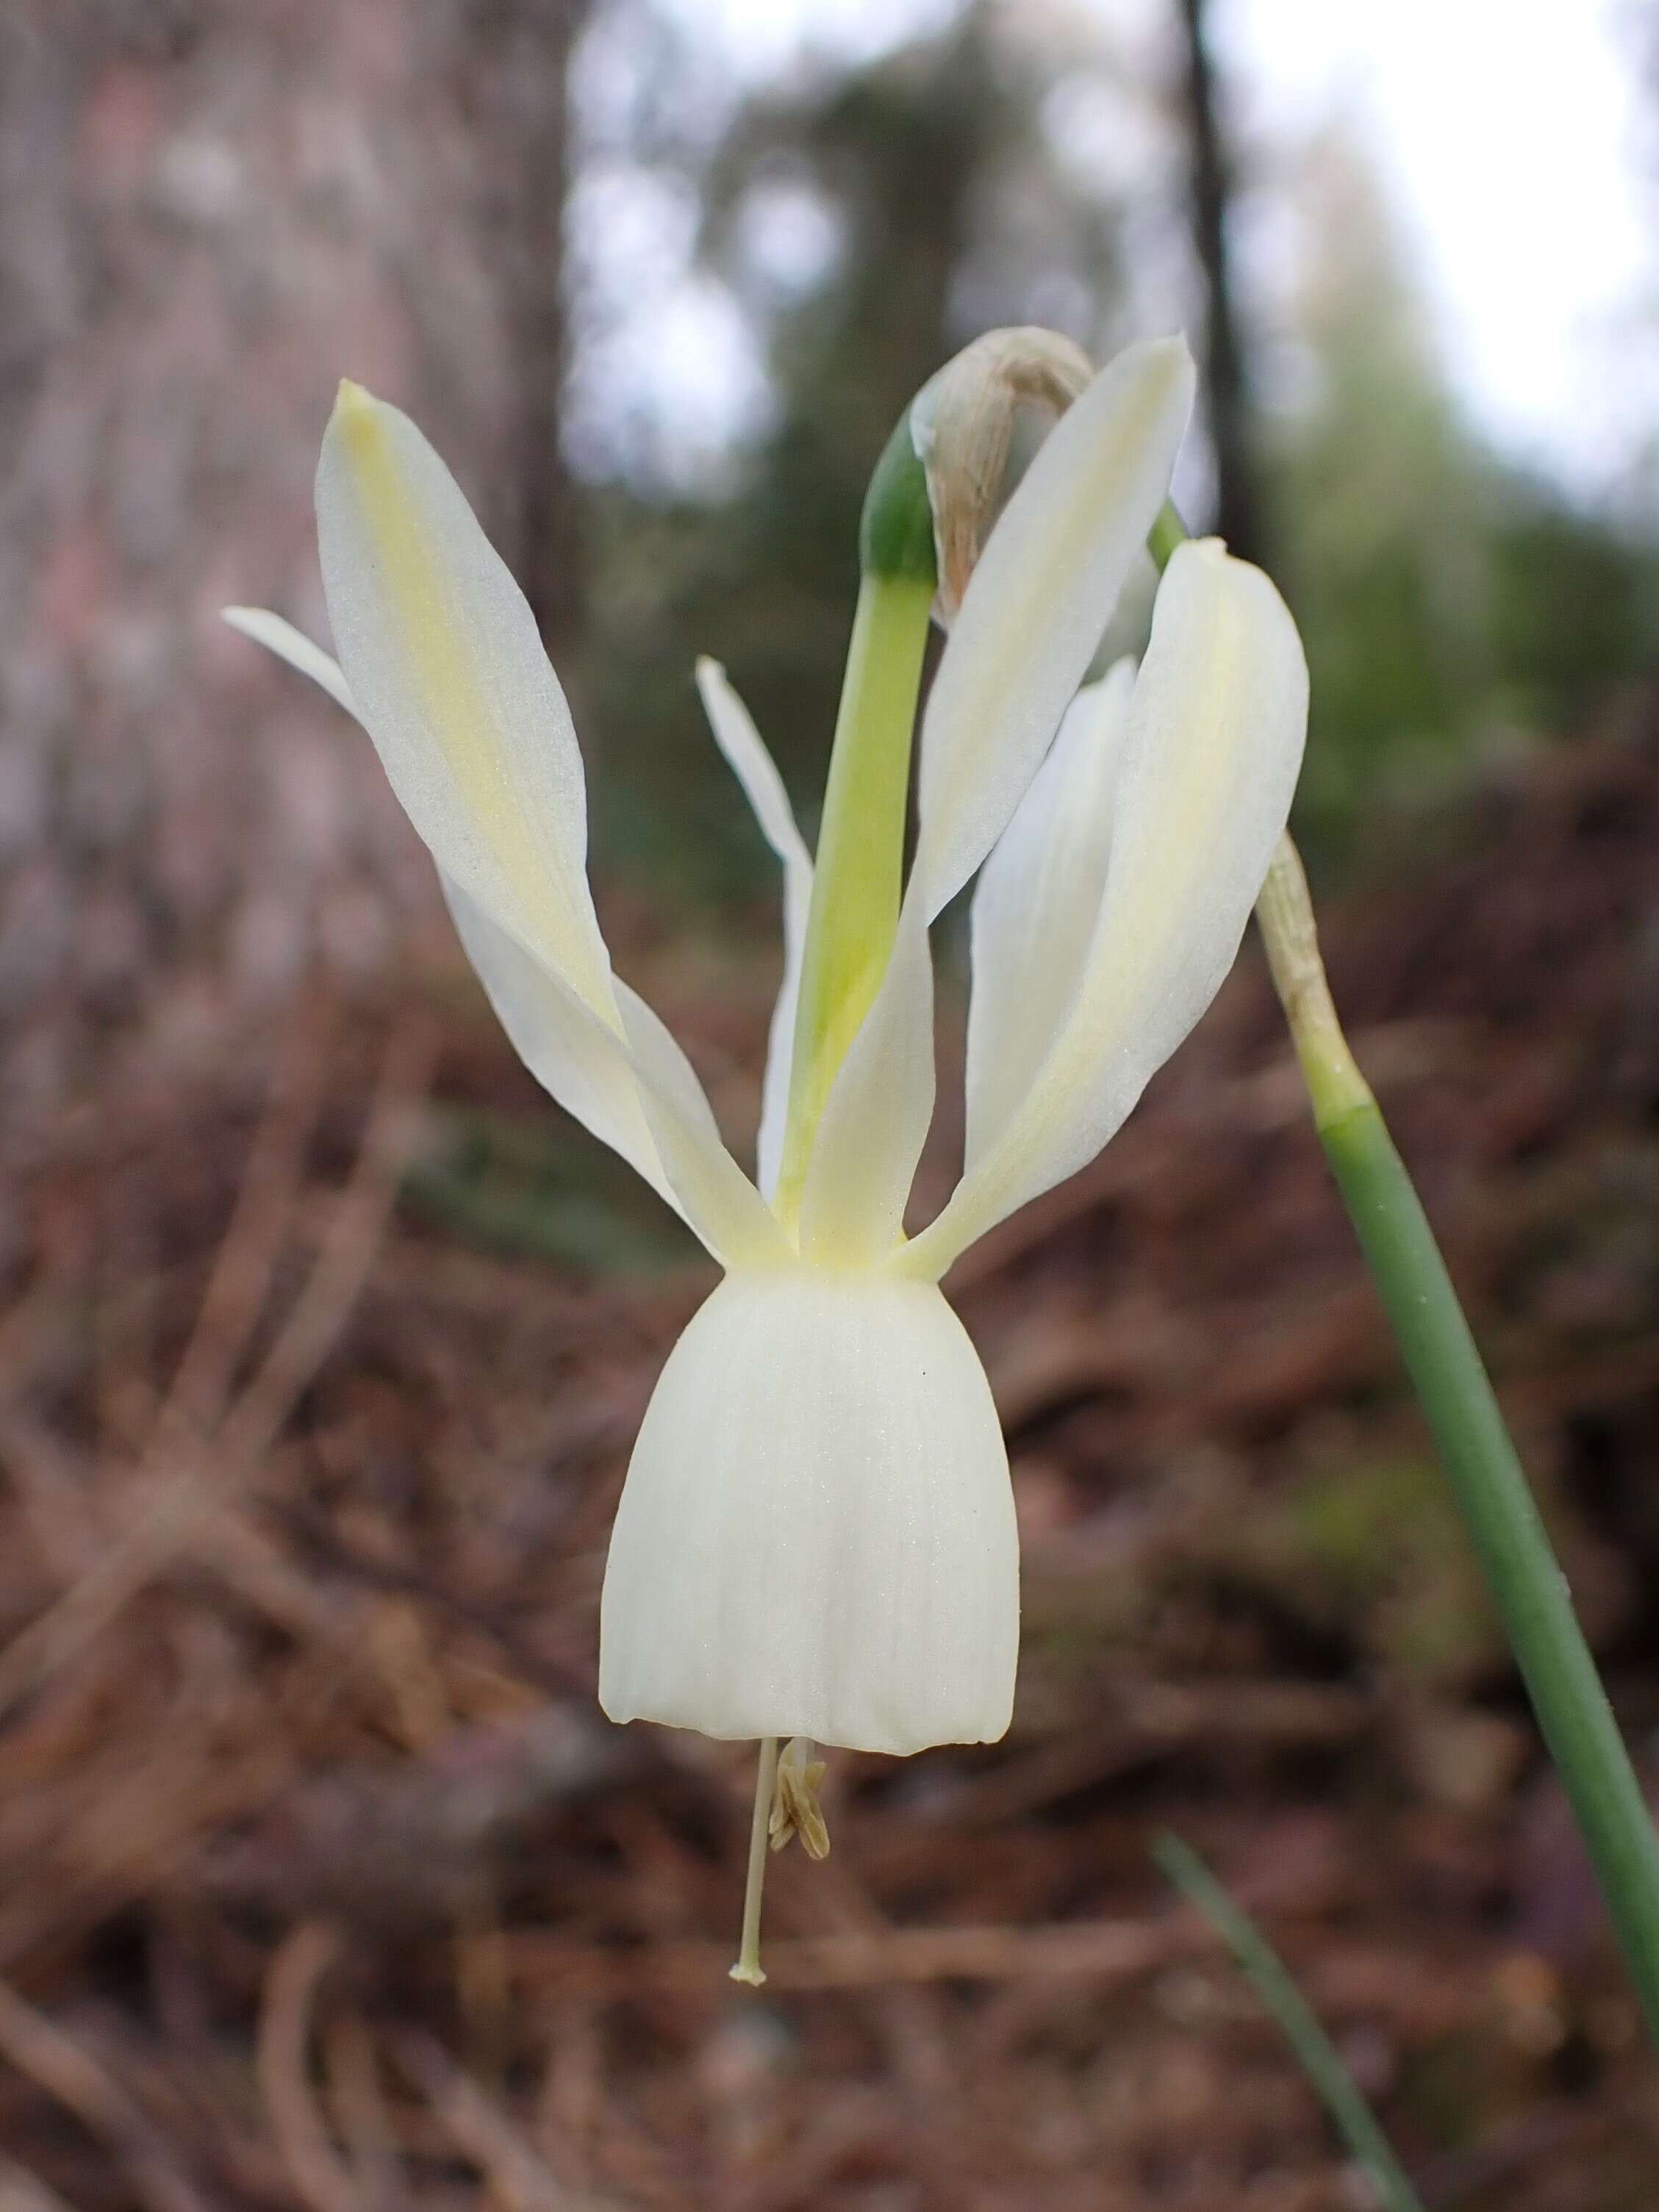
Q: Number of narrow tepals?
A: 6